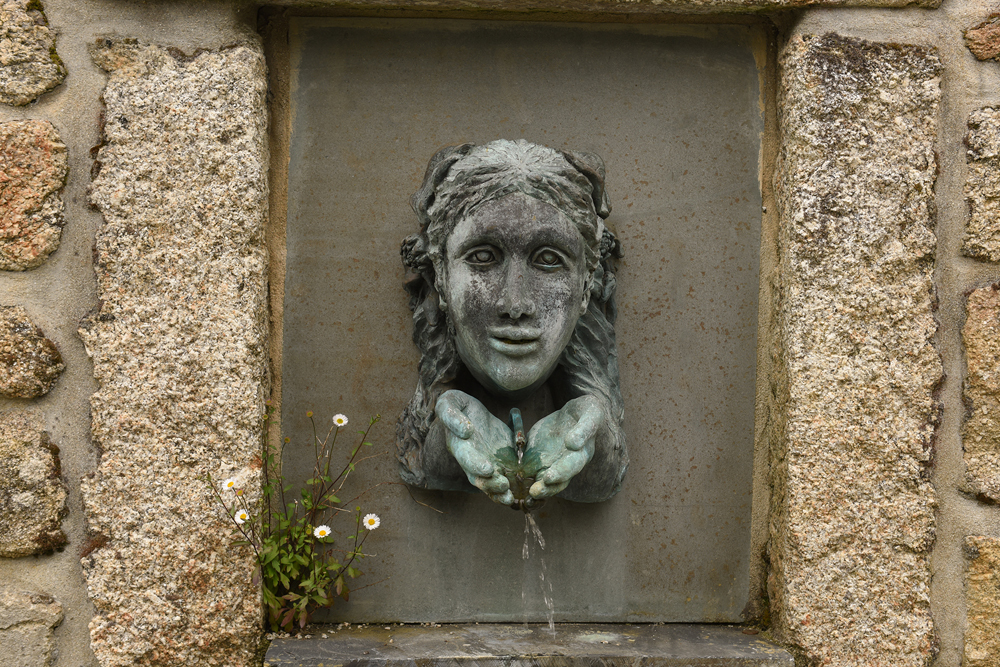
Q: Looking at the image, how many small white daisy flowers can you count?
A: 5